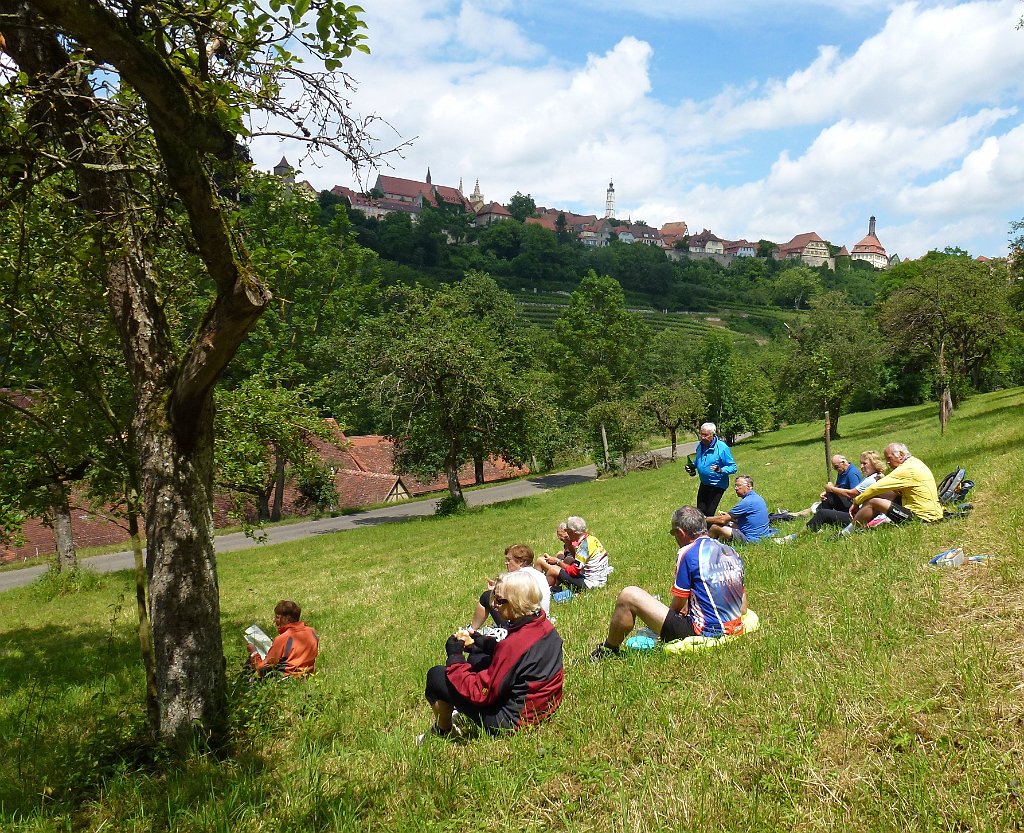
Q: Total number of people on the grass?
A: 11